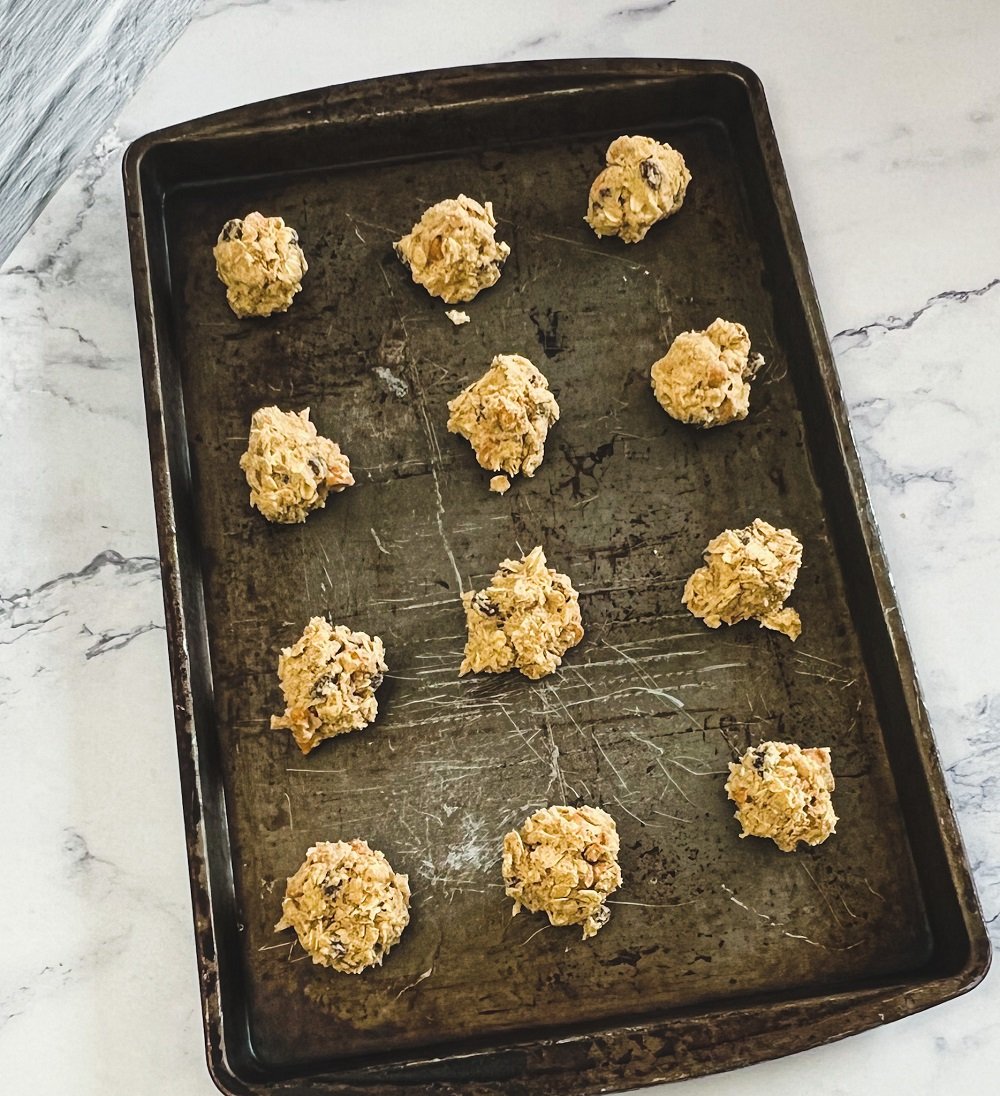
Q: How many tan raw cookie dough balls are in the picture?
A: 12